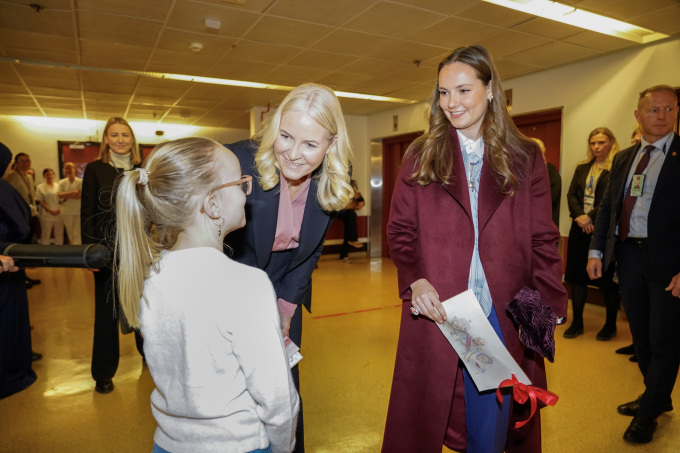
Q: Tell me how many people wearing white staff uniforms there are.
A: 2